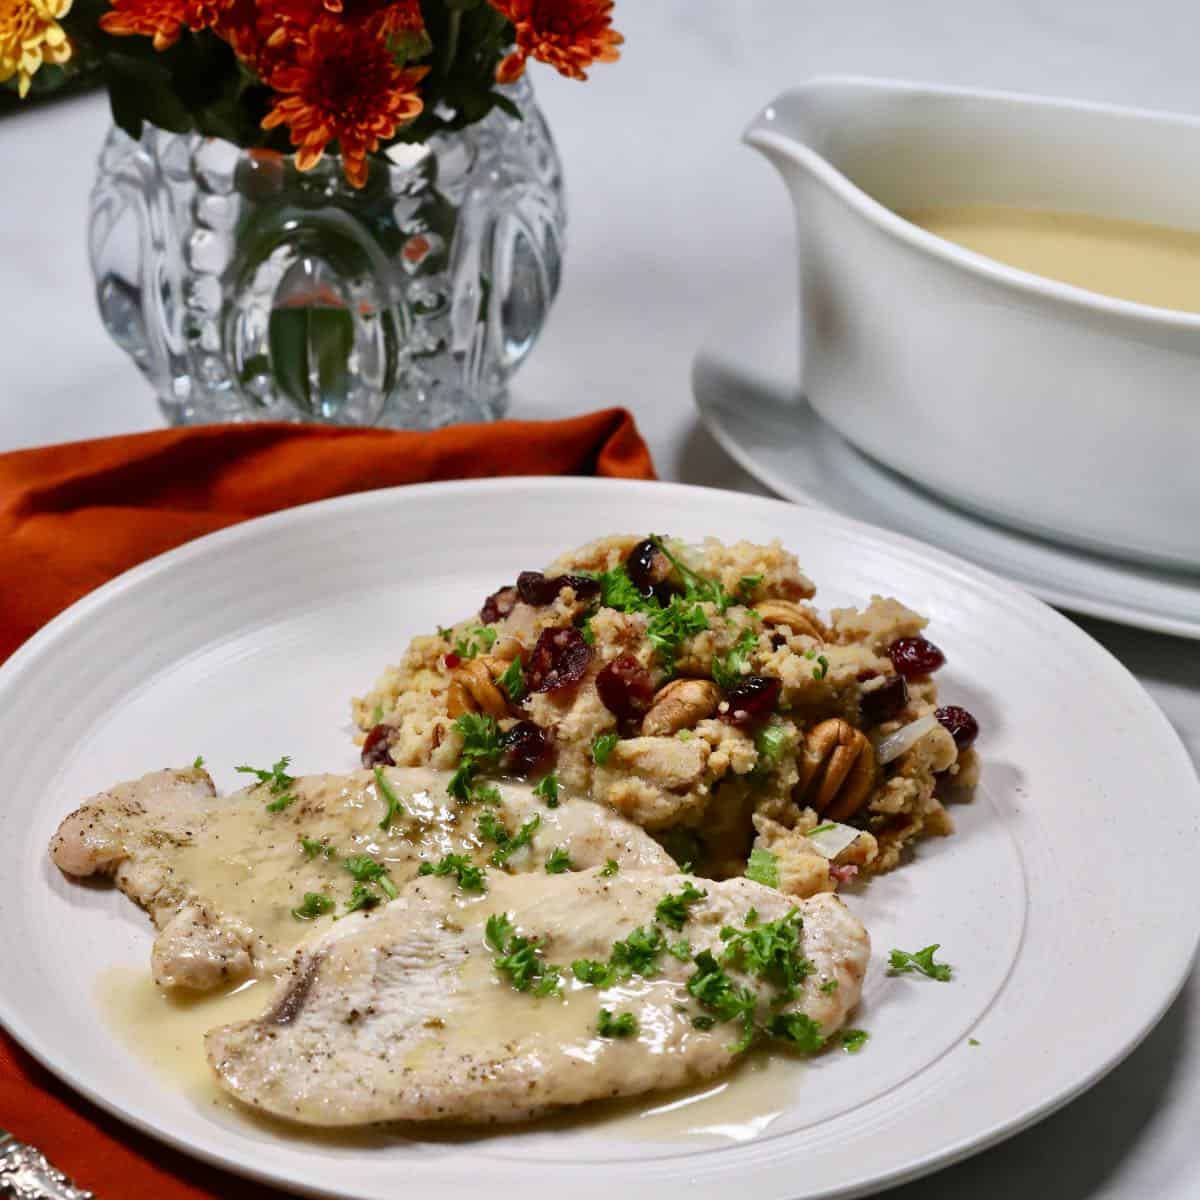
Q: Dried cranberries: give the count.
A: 12